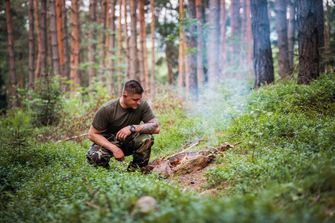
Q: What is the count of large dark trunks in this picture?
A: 2